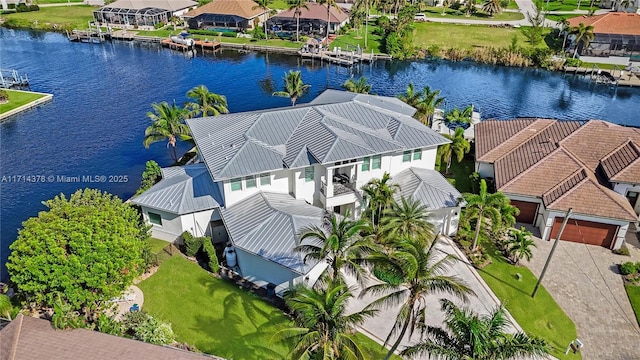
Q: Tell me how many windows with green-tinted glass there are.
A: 9